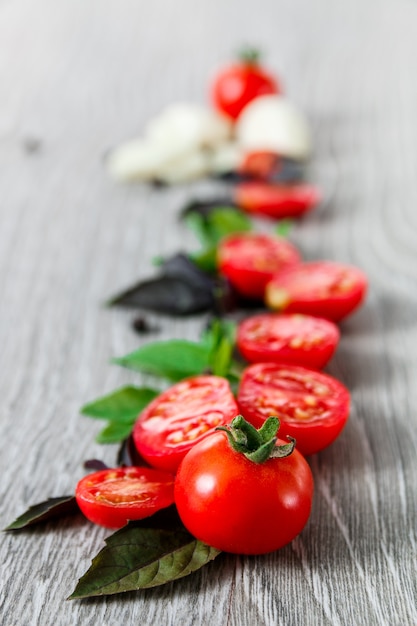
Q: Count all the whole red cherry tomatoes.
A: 2